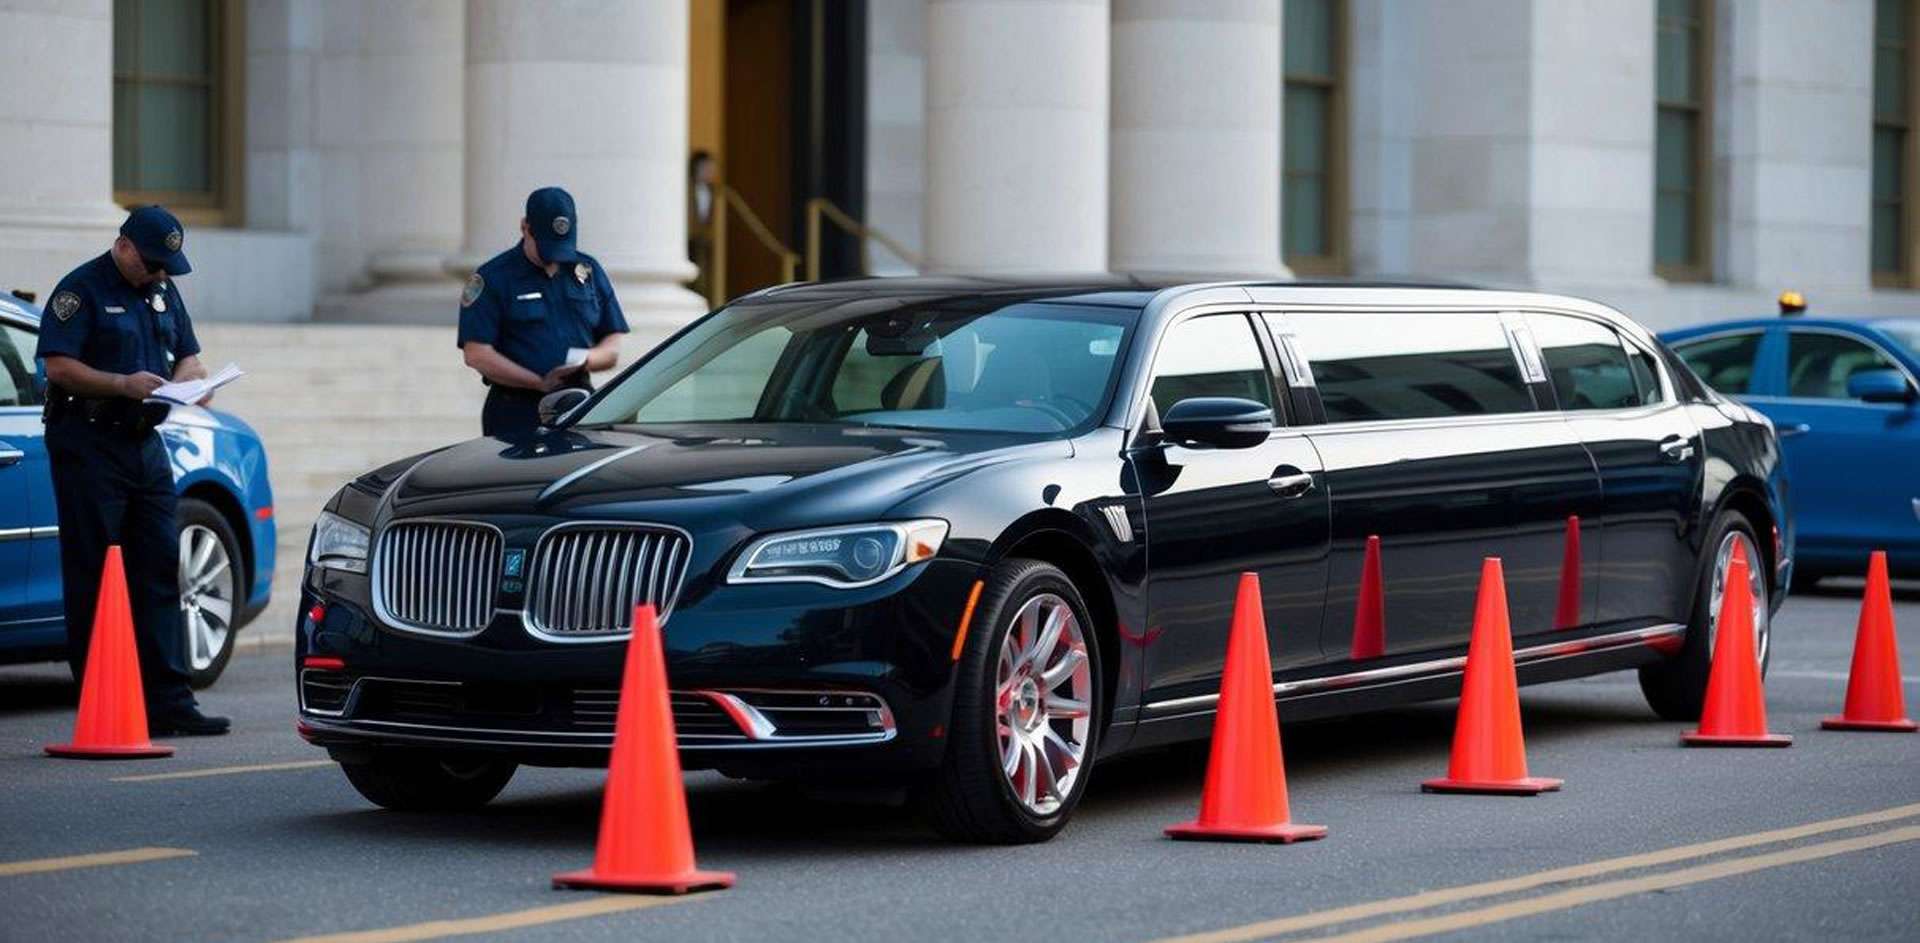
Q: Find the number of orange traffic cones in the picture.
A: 6